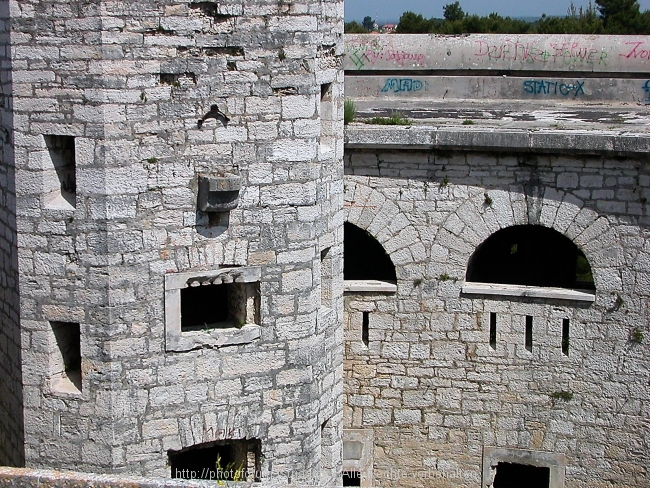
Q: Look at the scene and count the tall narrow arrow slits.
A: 4